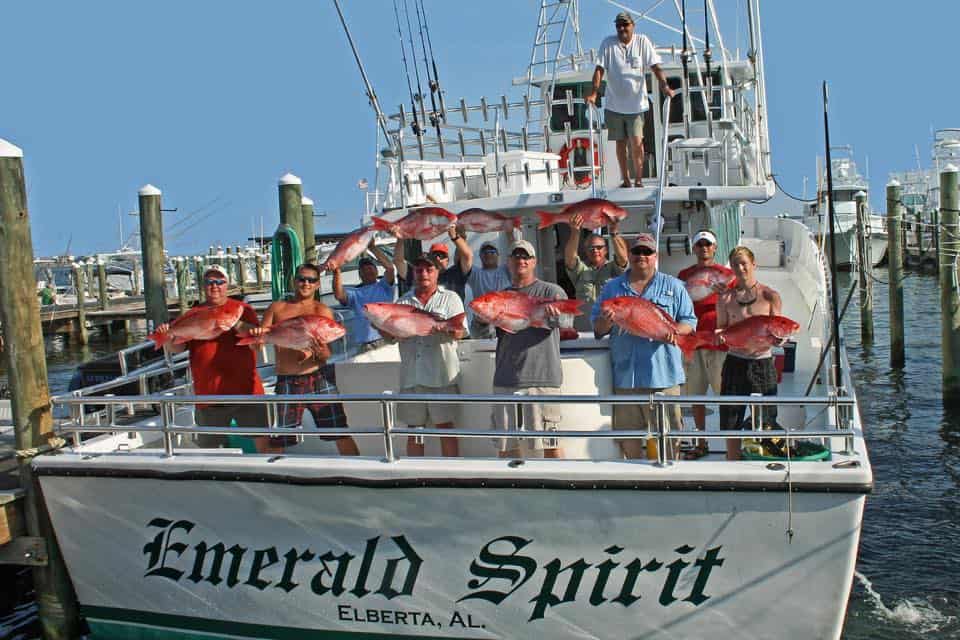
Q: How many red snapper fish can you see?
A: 11